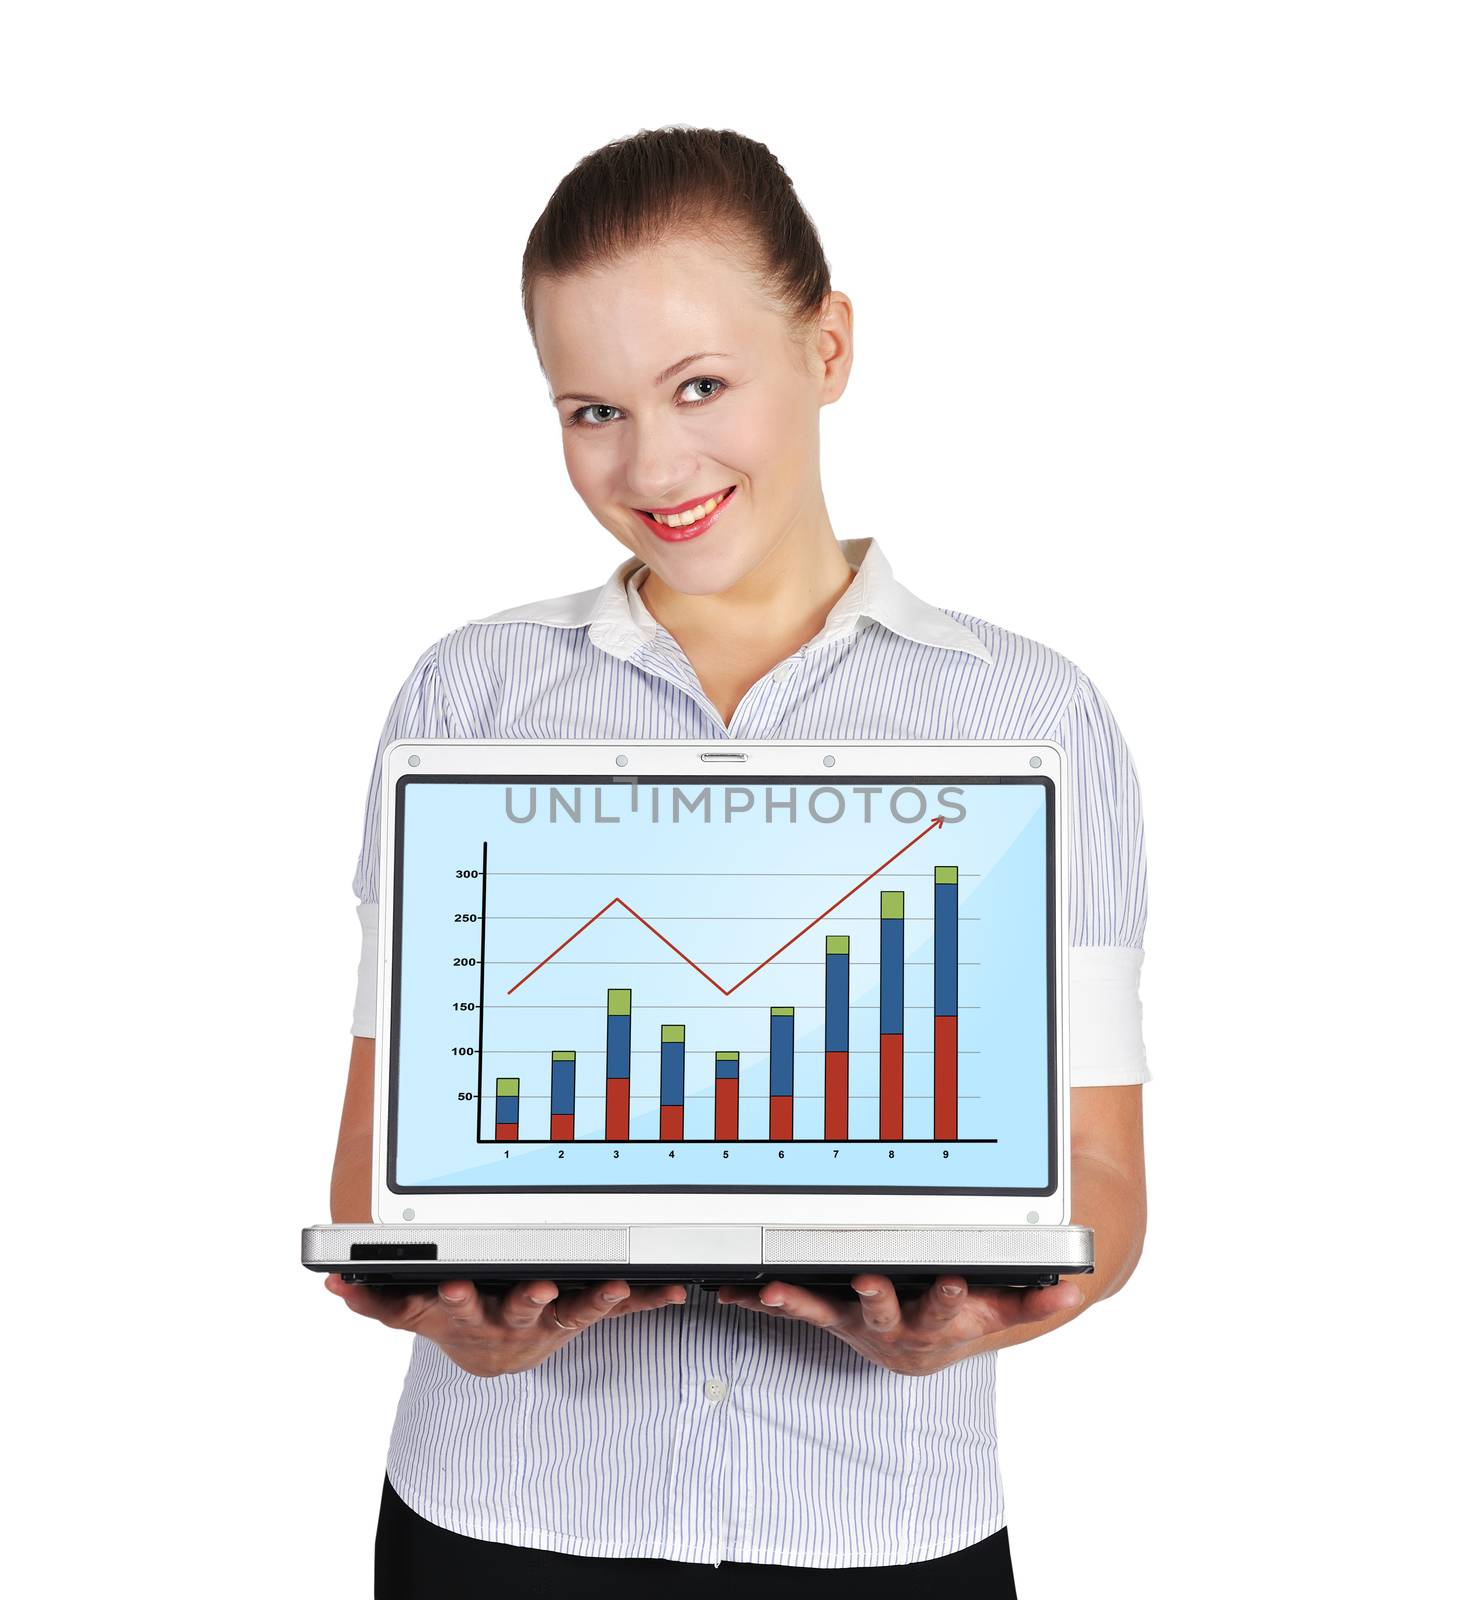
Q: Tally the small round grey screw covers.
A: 6